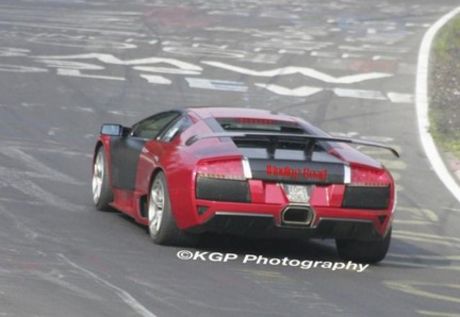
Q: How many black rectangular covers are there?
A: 2